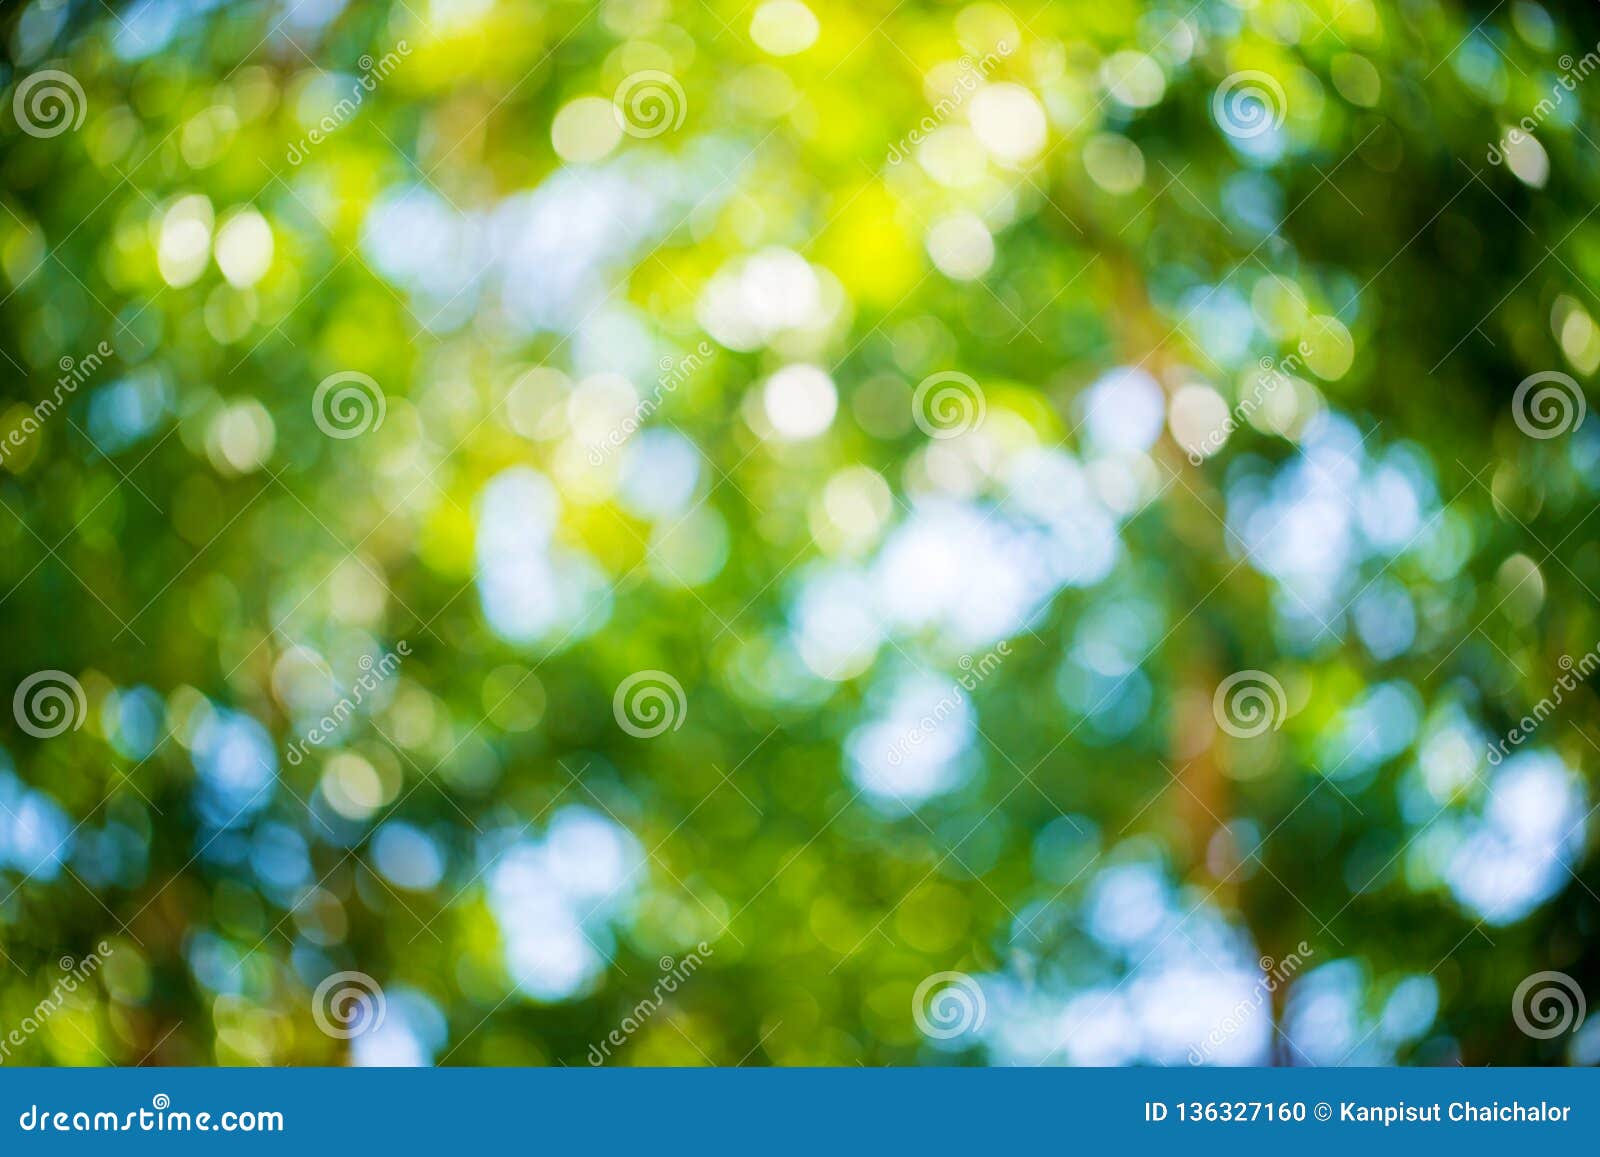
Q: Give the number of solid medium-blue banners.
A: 1